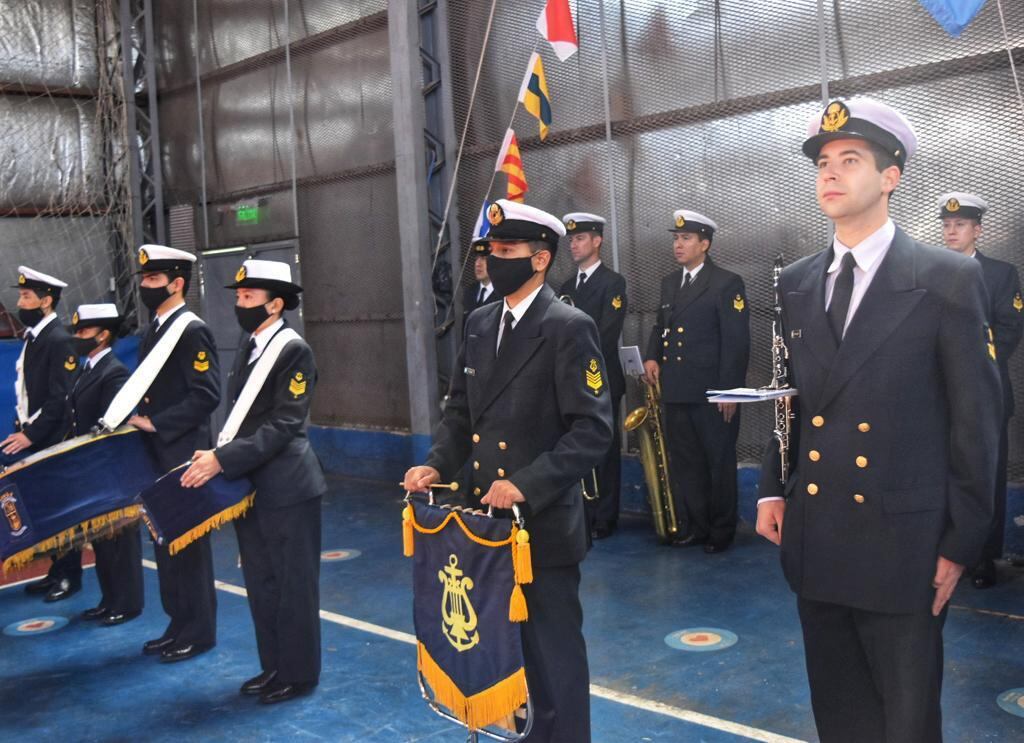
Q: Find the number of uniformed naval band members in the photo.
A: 10